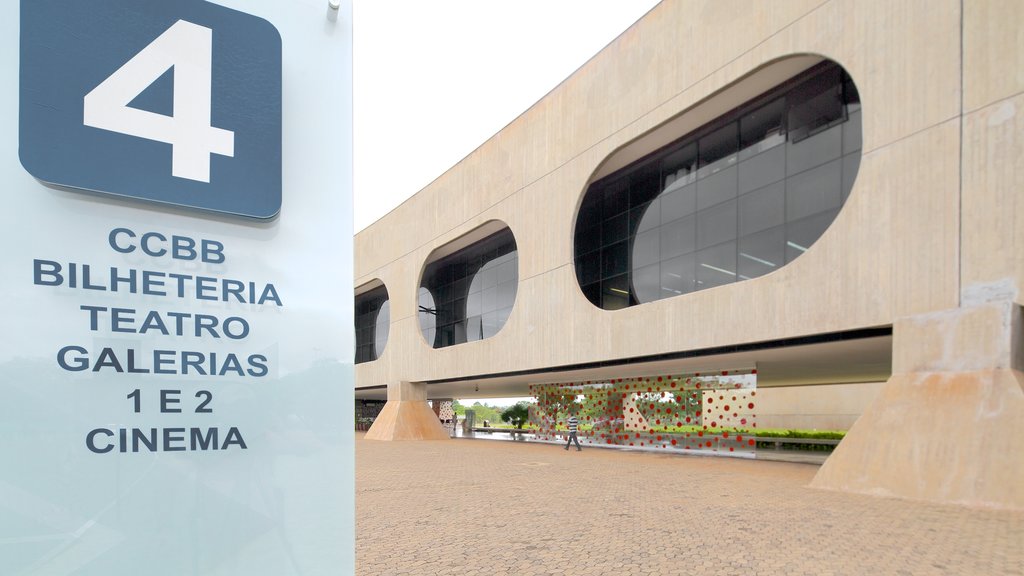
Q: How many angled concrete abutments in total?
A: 2